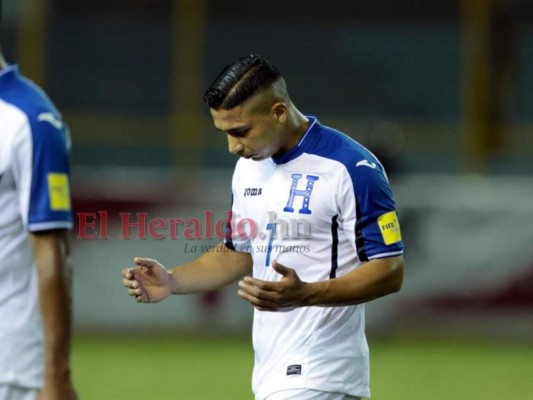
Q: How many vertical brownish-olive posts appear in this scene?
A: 3